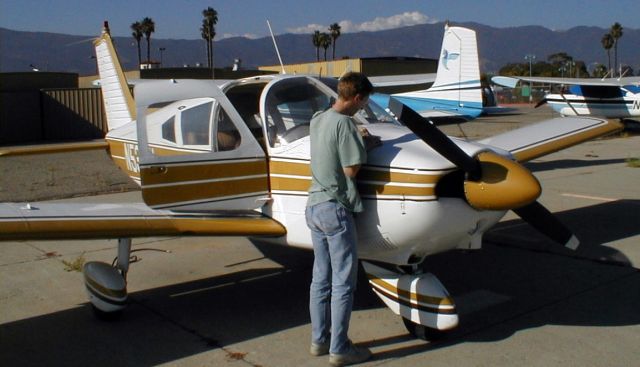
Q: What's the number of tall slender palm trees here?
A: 9